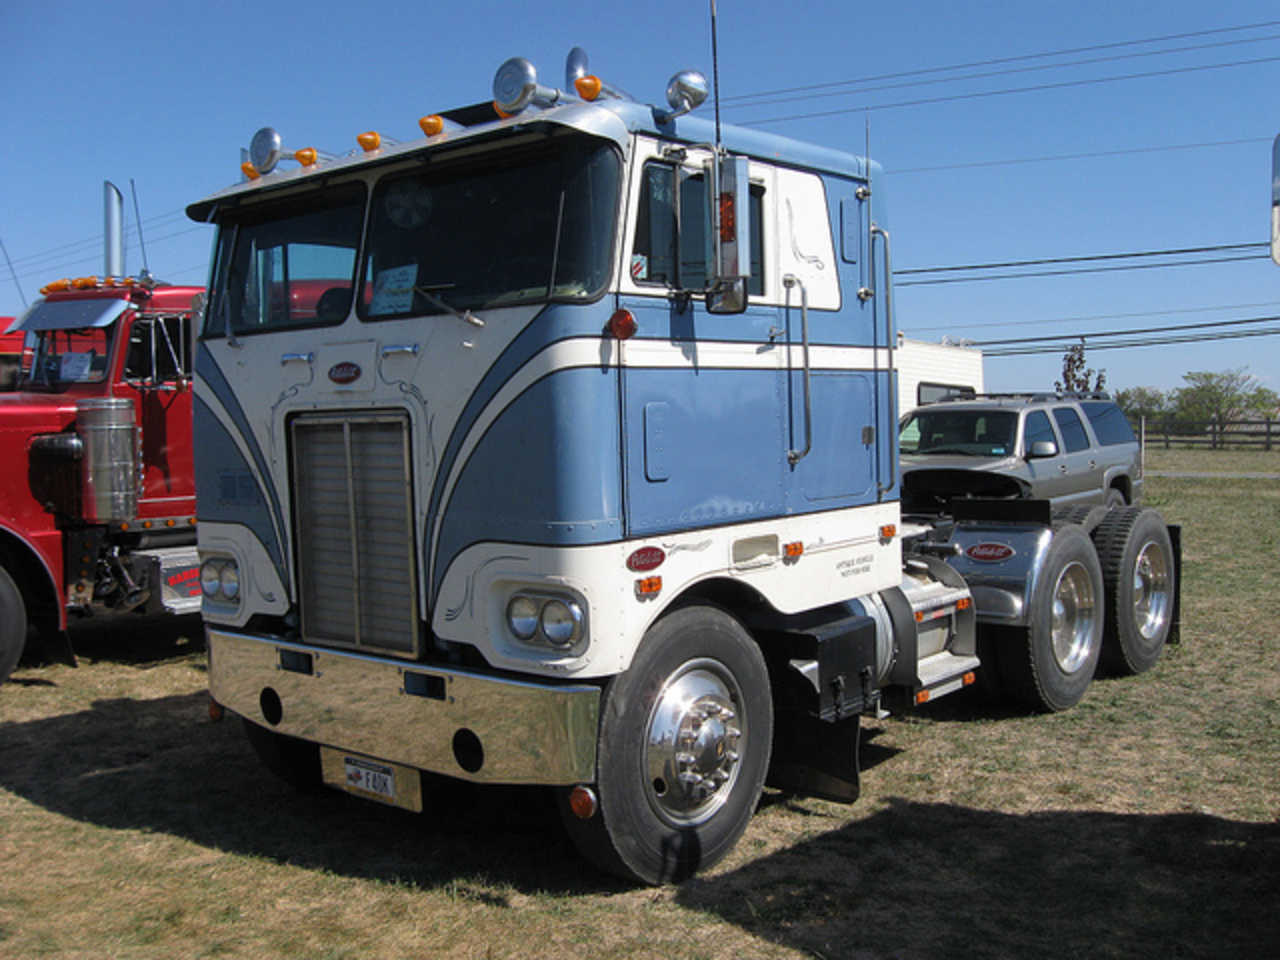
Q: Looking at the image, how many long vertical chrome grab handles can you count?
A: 2